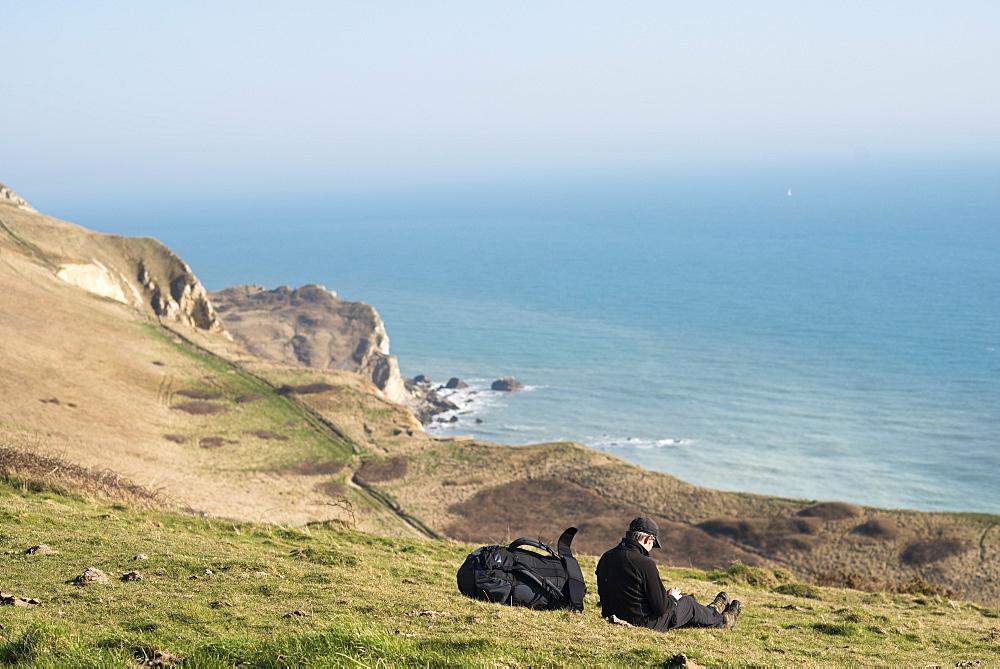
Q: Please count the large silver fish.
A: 0